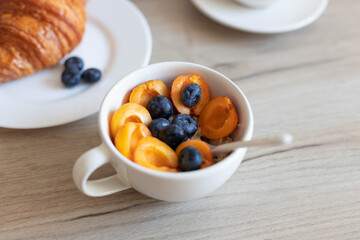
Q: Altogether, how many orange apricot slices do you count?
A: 7